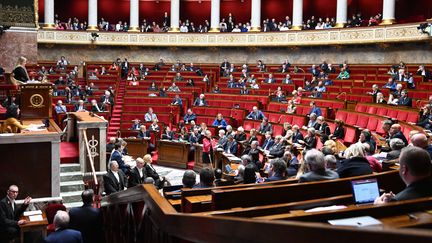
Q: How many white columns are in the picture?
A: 9